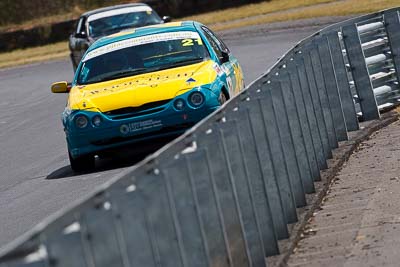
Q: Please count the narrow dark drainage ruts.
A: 1